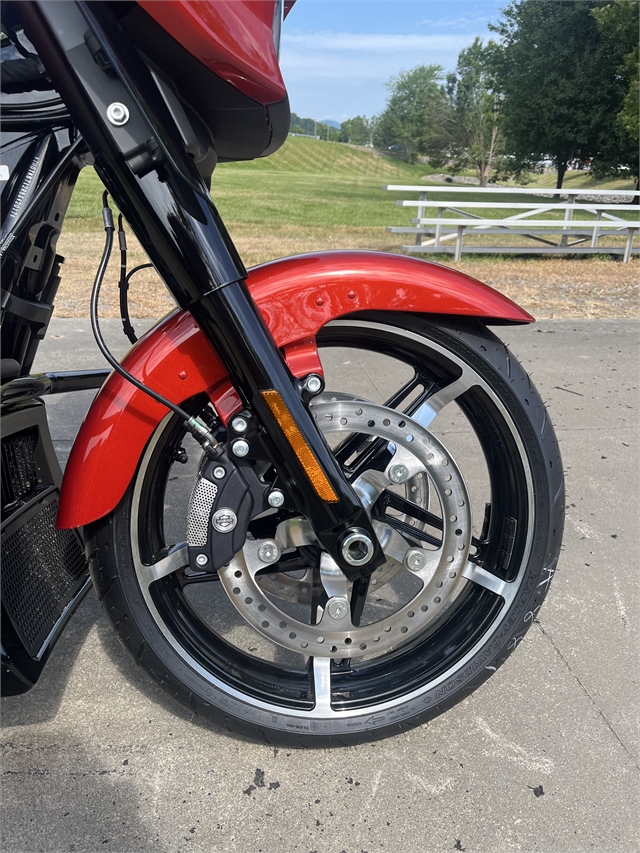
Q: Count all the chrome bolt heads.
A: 11